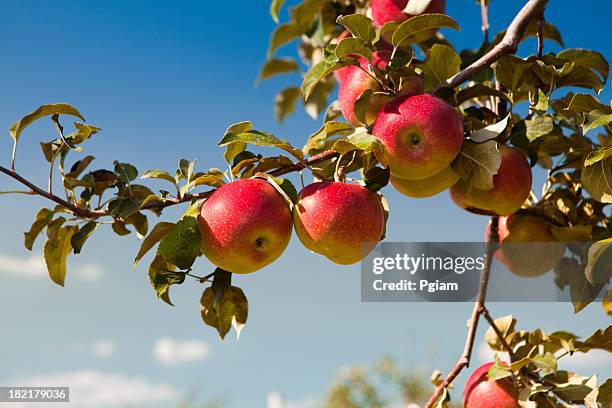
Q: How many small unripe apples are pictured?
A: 0